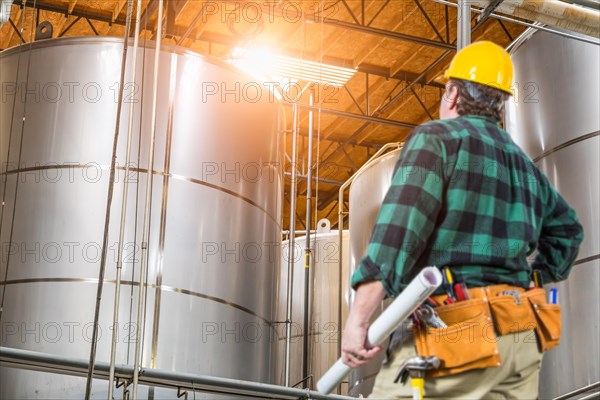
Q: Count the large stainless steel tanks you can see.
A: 4